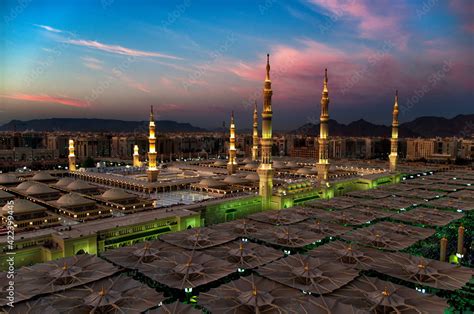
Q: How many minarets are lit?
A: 8